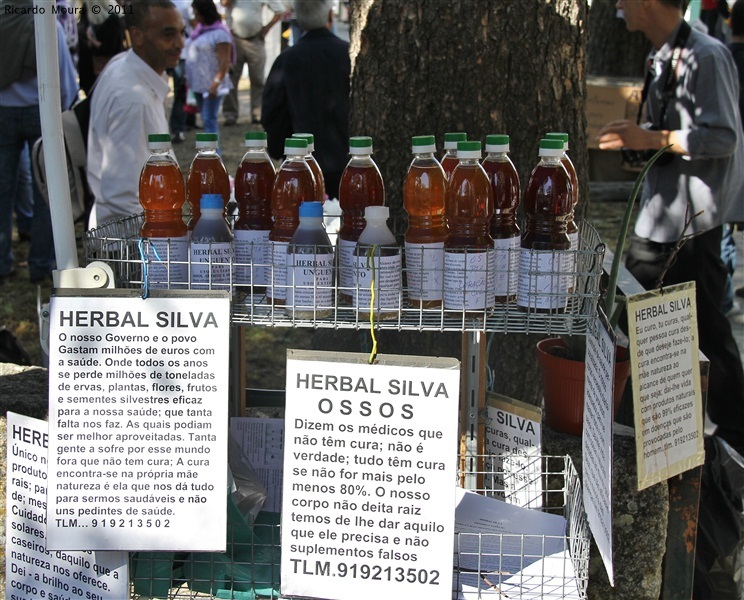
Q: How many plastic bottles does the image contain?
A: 15